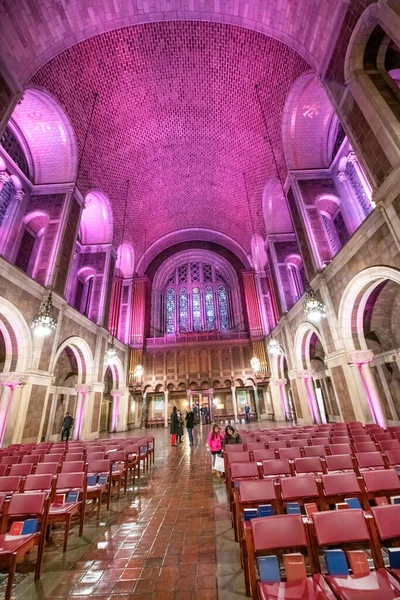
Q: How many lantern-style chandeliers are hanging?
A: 6